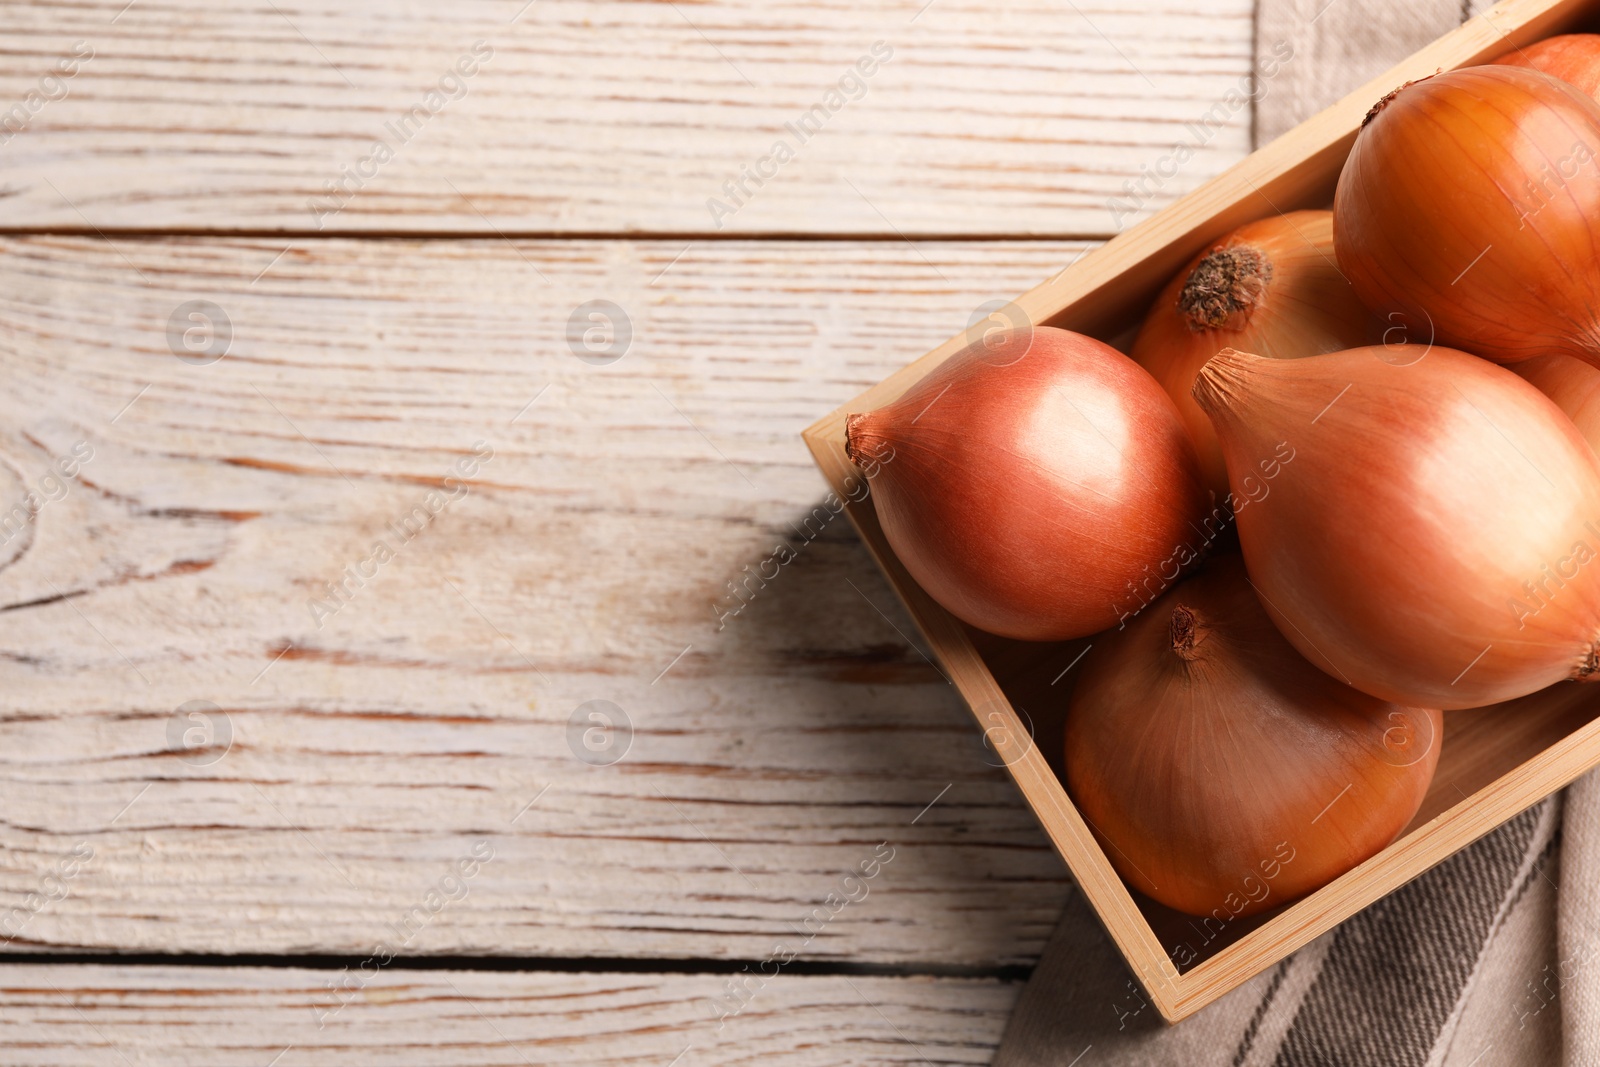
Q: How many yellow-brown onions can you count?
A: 7